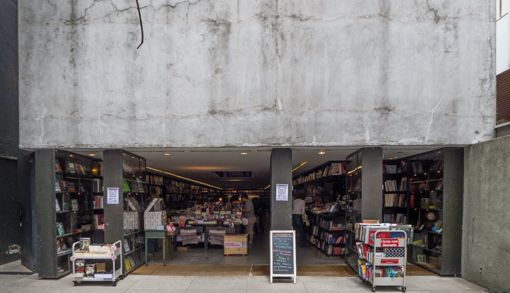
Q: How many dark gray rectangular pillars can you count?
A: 5